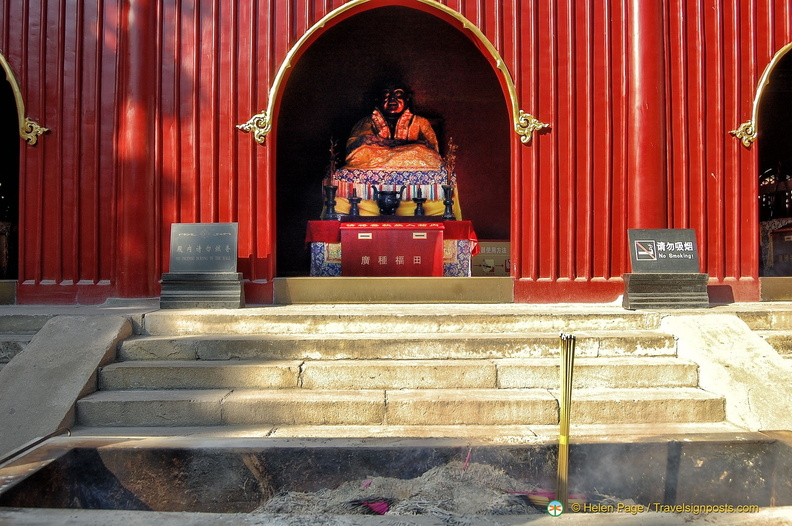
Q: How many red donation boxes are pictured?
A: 1